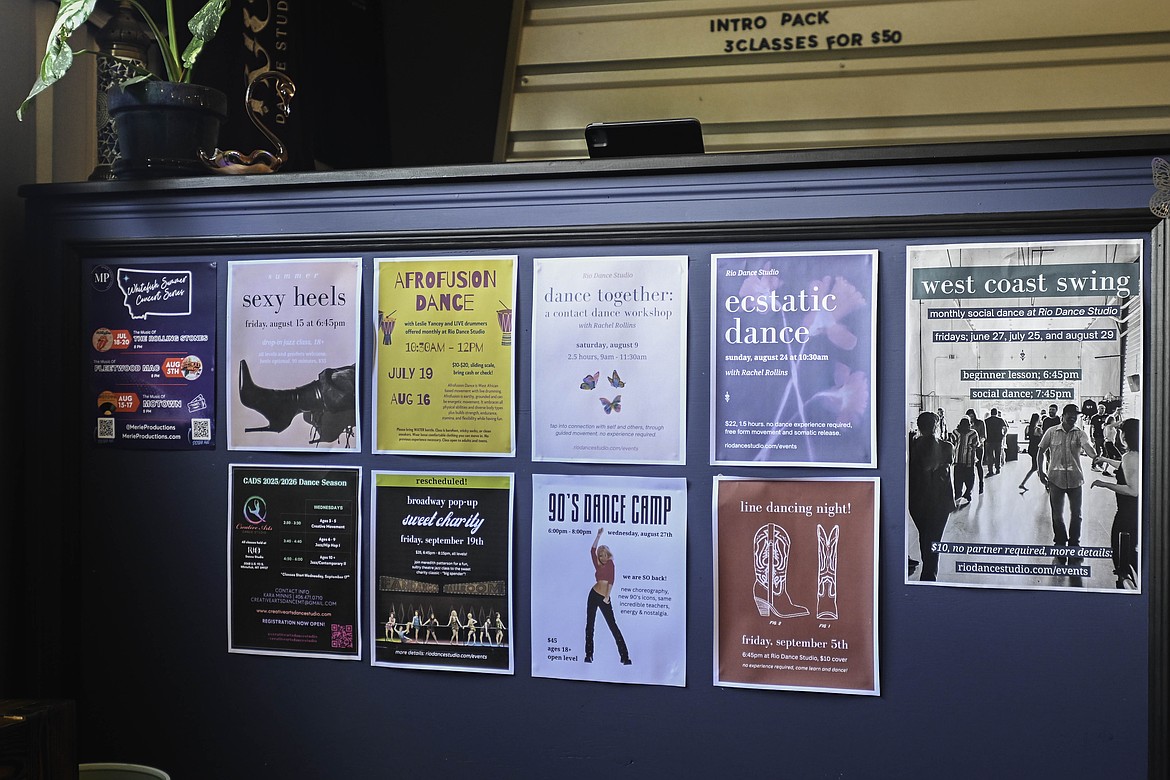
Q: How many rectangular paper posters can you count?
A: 10